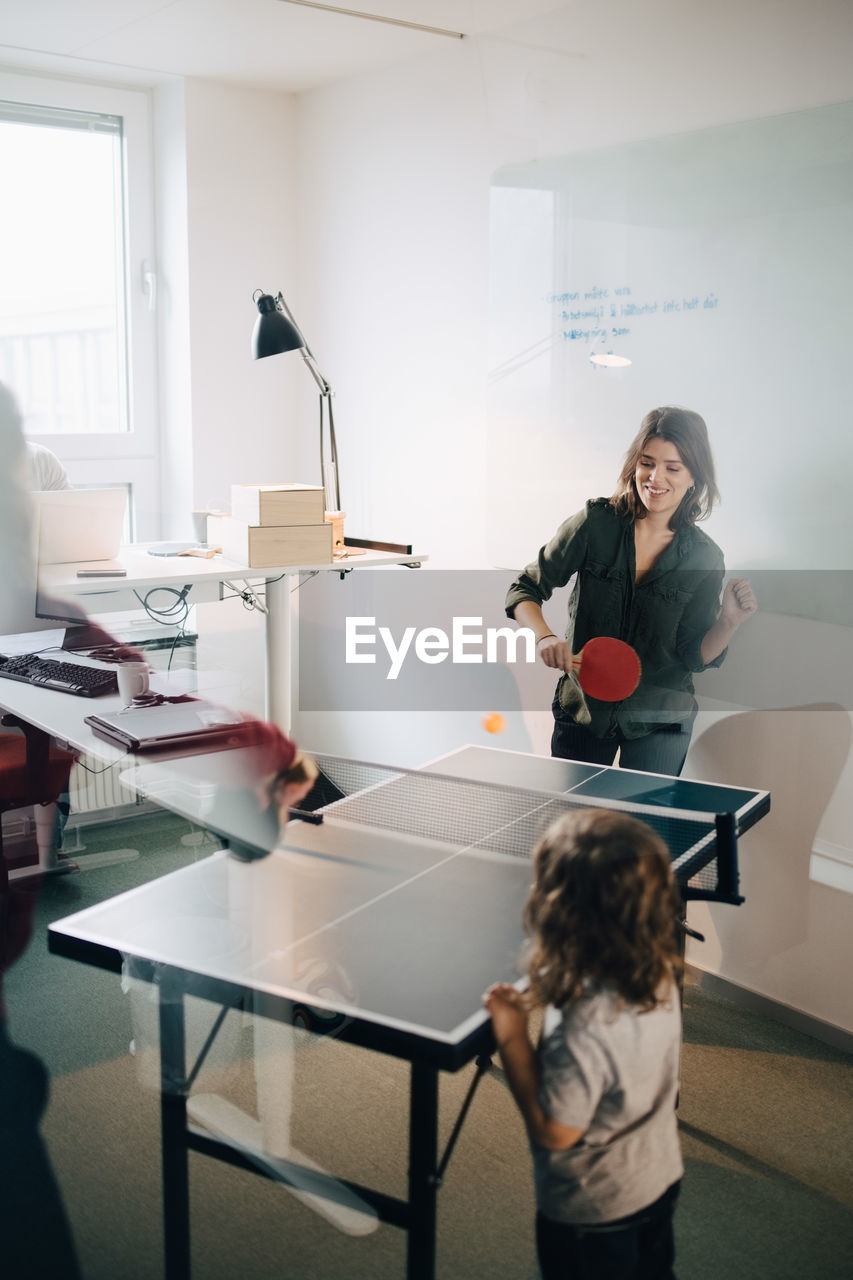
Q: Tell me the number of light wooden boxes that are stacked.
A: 2